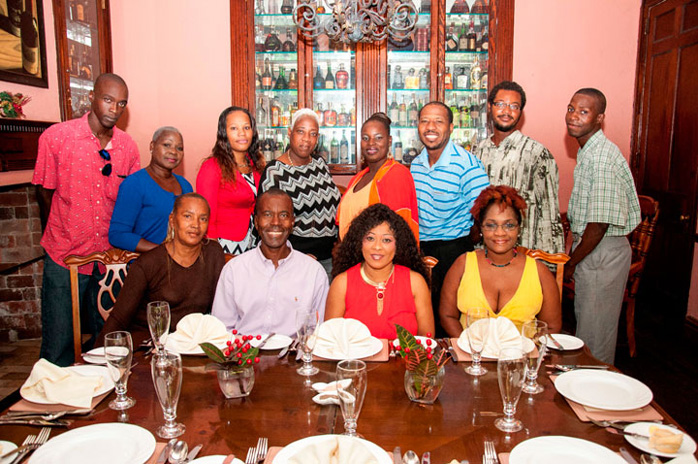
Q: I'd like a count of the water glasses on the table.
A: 8